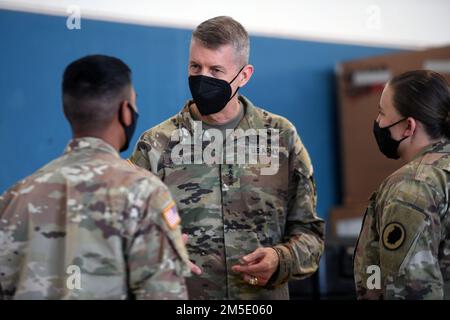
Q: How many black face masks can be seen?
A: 3